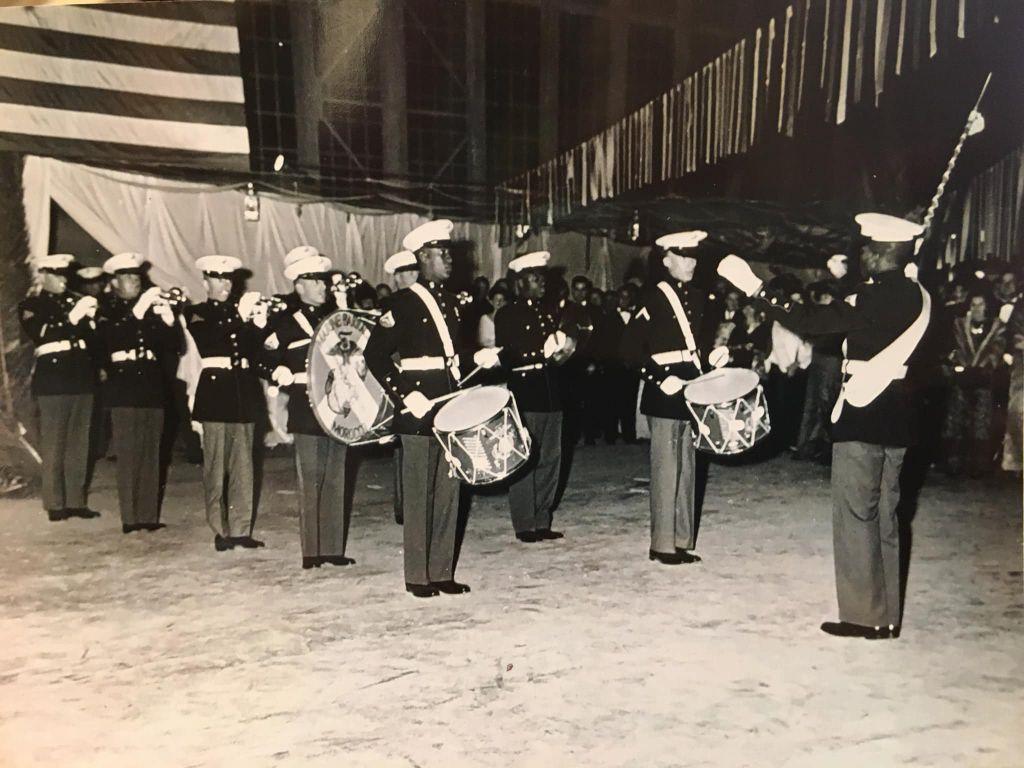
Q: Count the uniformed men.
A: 11